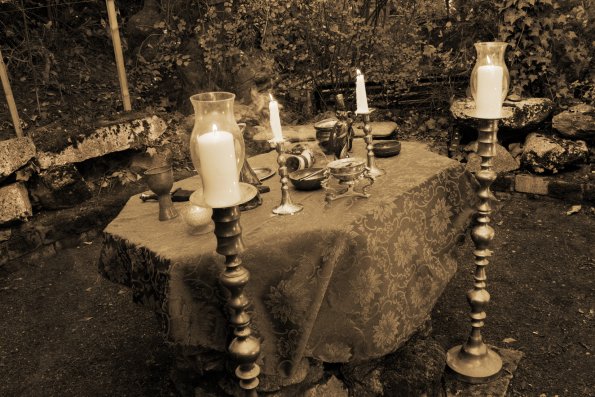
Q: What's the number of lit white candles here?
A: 4